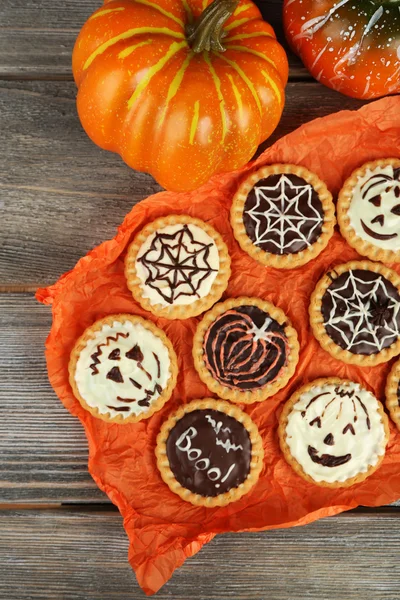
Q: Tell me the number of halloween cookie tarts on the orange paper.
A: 9